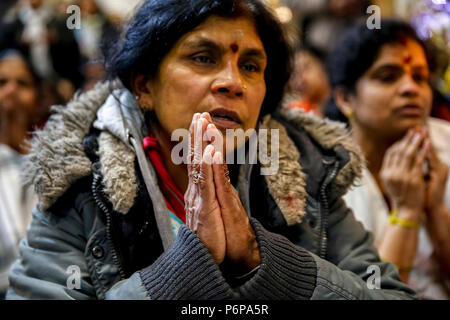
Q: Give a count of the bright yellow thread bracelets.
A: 1